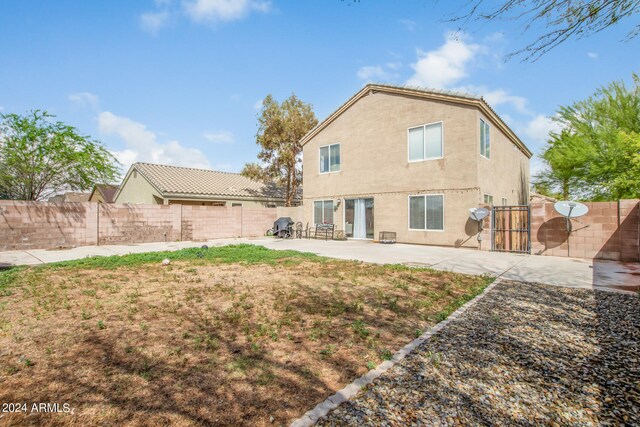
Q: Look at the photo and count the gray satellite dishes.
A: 2